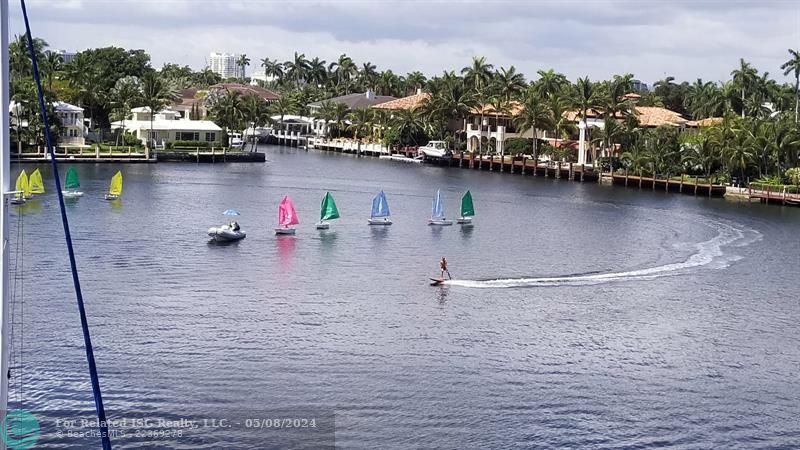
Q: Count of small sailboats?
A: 9